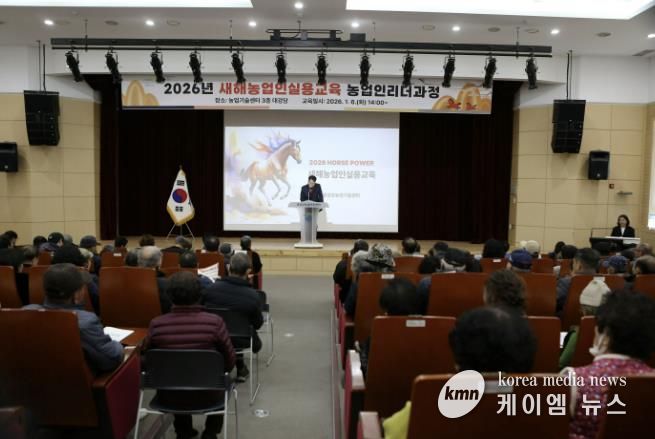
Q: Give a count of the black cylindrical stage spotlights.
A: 12